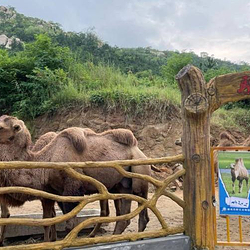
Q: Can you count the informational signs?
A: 1